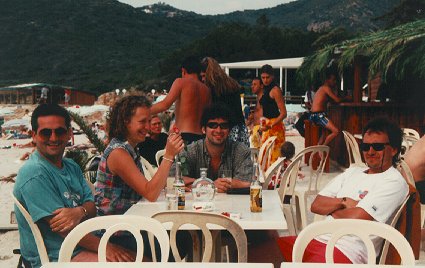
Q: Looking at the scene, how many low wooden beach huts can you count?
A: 1